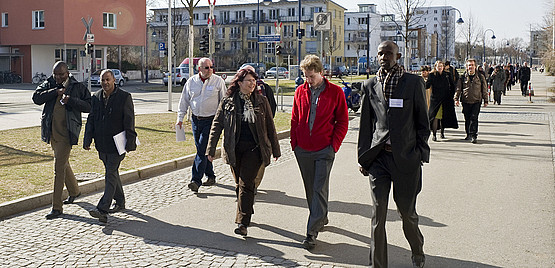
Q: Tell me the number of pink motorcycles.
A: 0